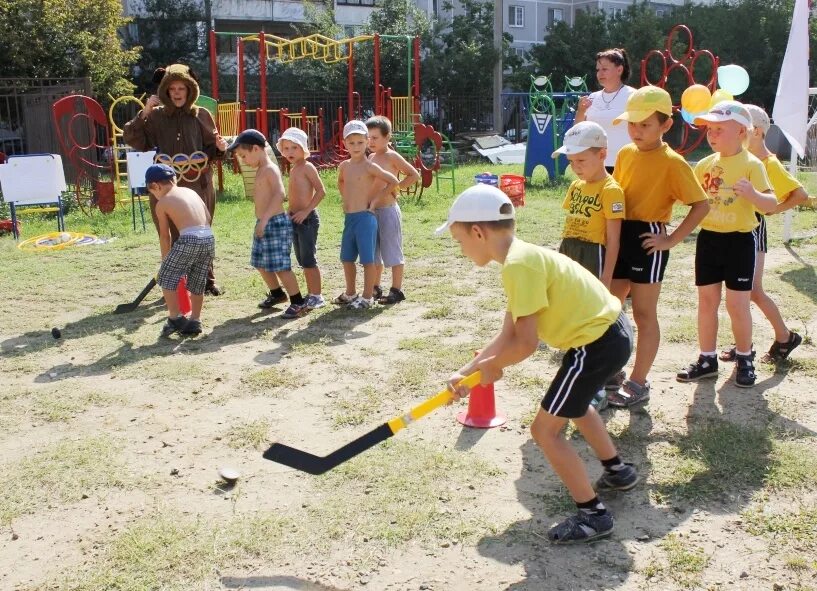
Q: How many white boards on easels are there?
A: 2